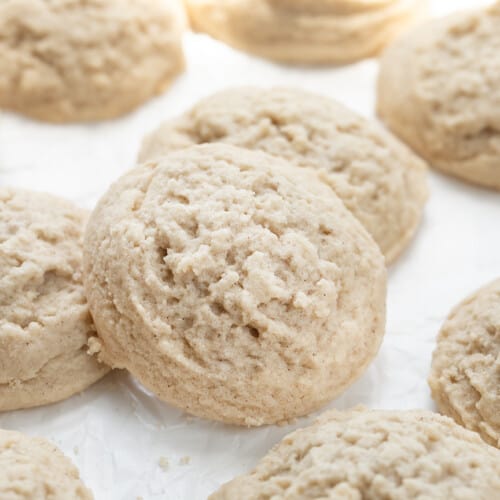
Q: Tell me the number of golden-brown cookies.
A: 9